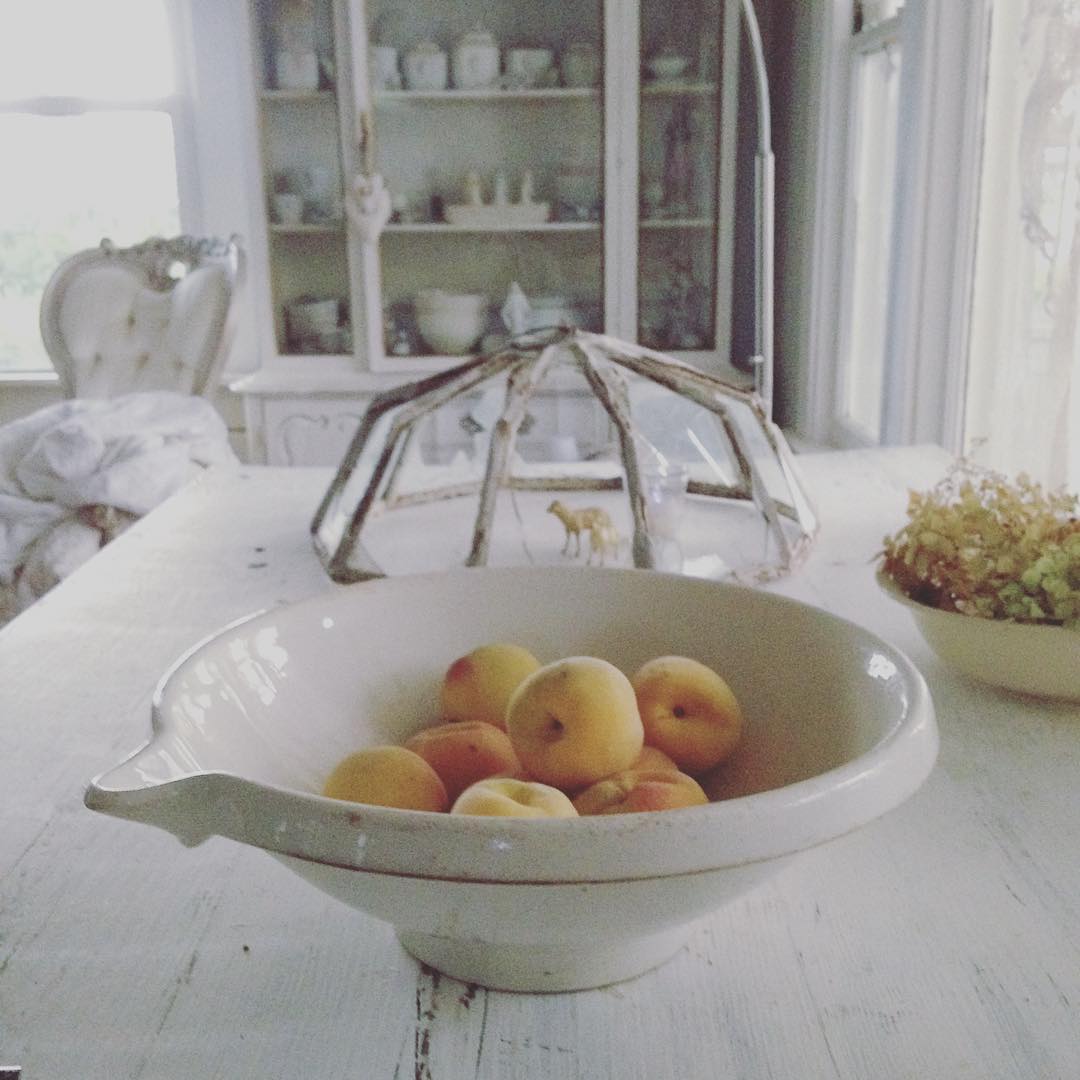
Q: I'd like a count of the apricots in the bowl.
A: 8